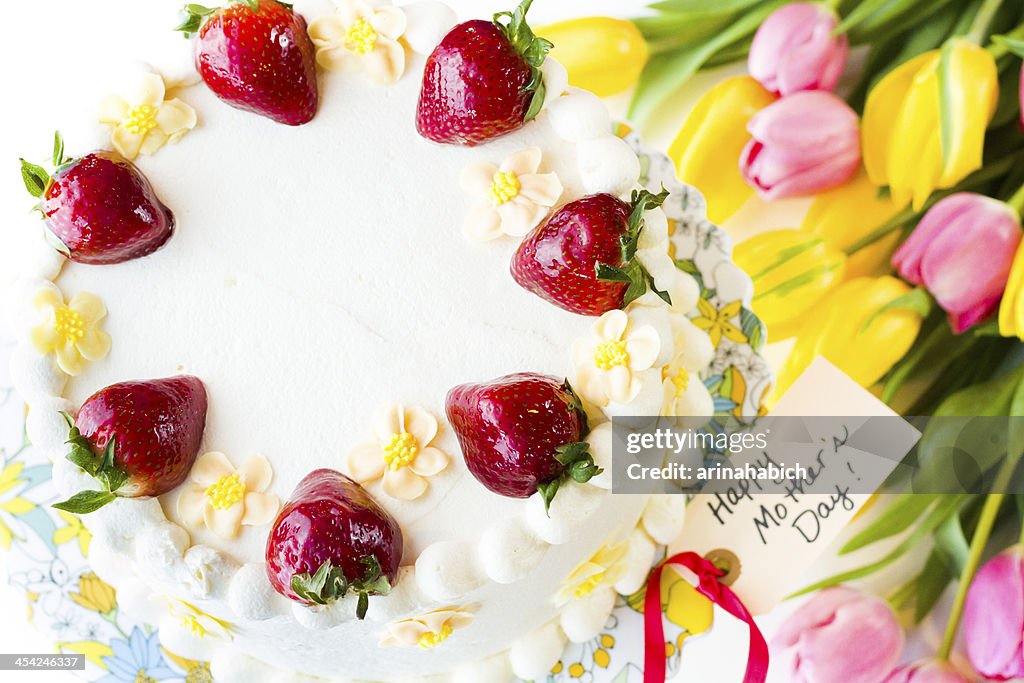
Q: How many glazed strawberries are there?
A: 7